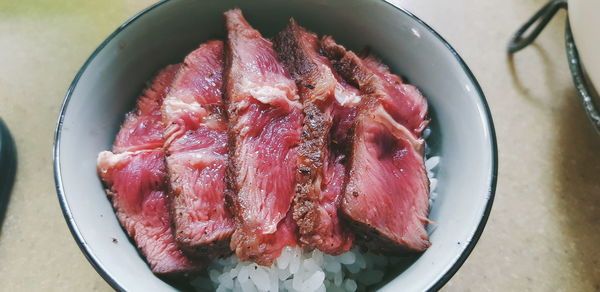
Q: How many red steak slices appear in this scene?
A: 5